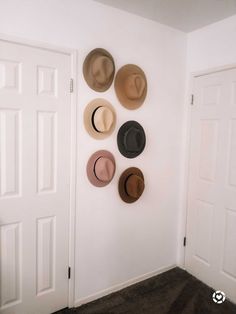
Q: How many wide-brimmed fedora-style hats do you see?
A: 6